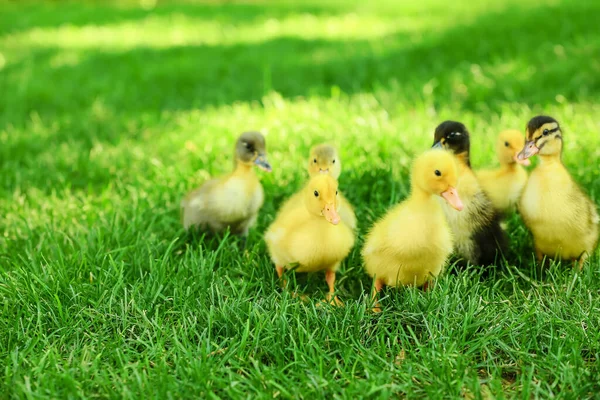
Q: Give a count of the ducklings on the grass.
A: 7